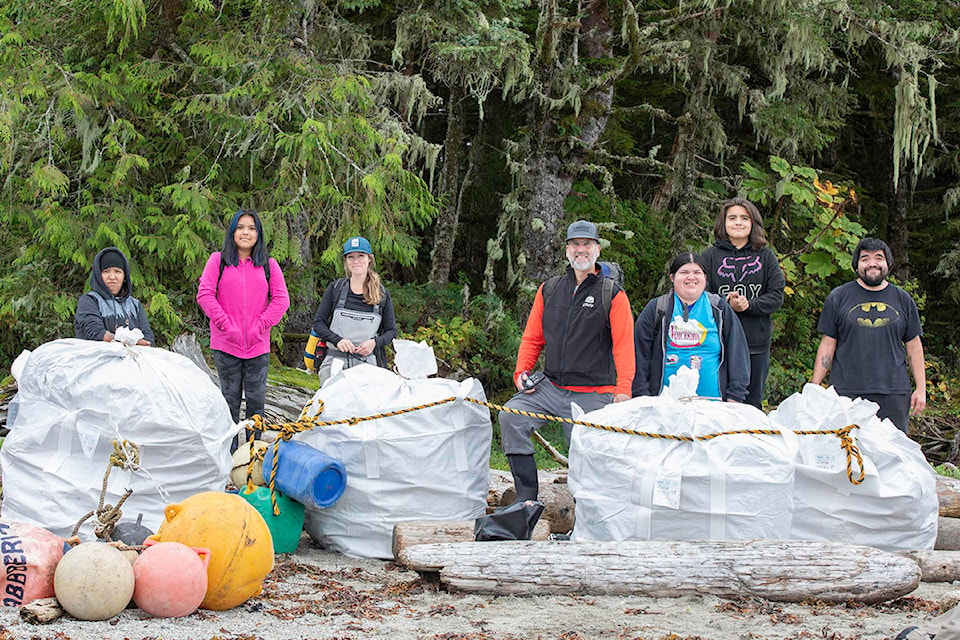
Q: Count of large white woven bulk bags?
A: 4